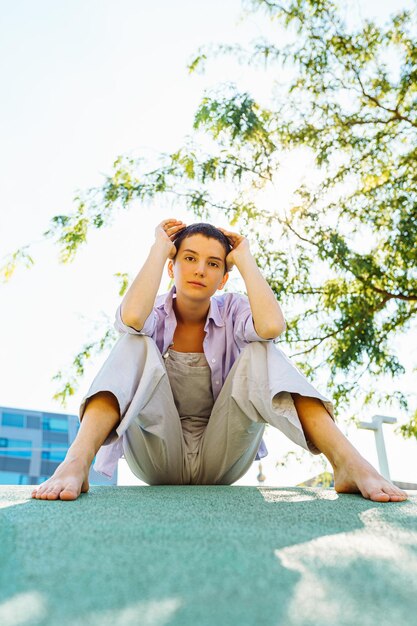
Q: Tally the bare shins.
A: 2